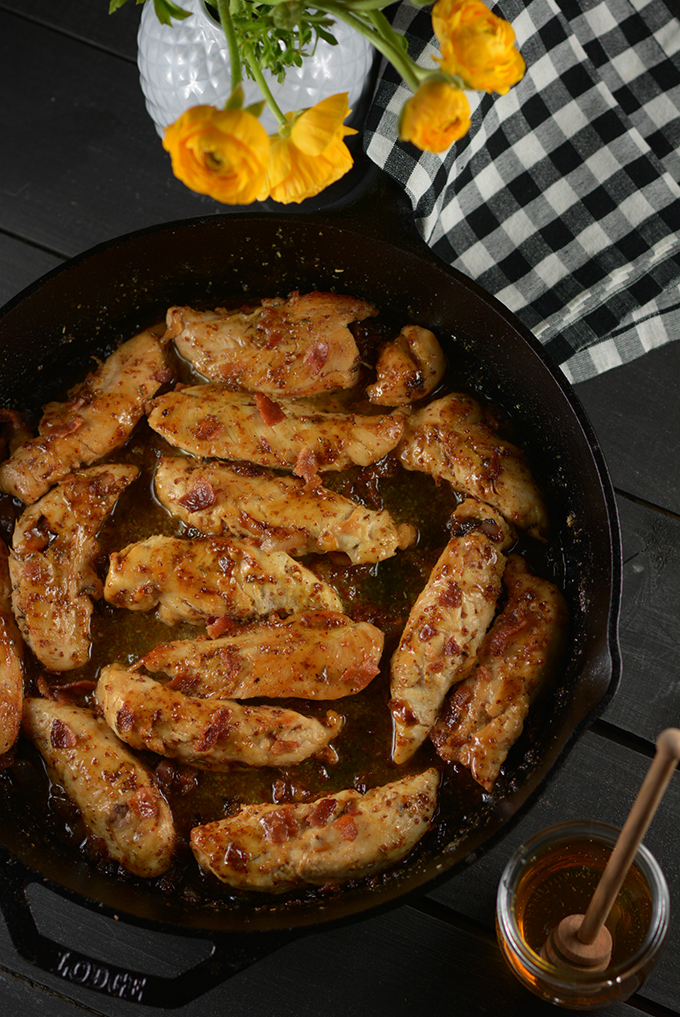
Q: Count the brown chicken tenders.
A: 15